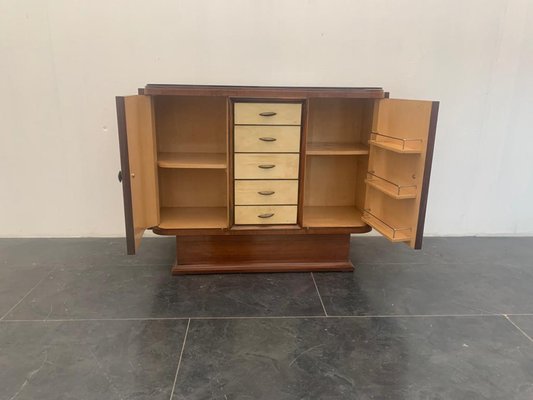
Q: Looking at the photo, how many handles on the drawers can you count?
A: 5